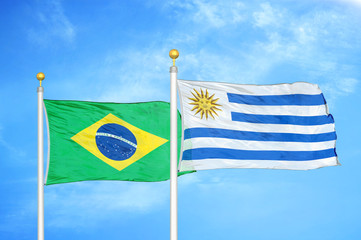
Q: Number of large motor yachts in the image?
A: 0